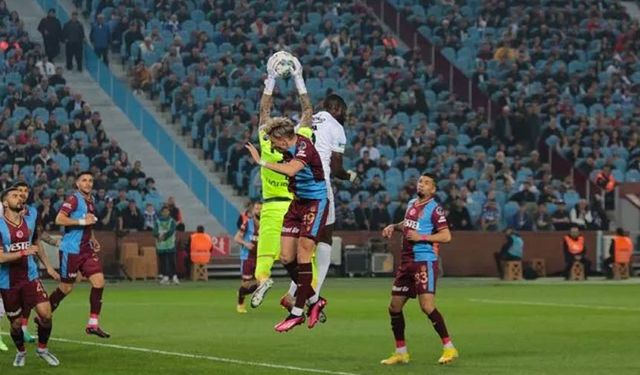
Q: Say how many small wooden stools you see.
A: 5